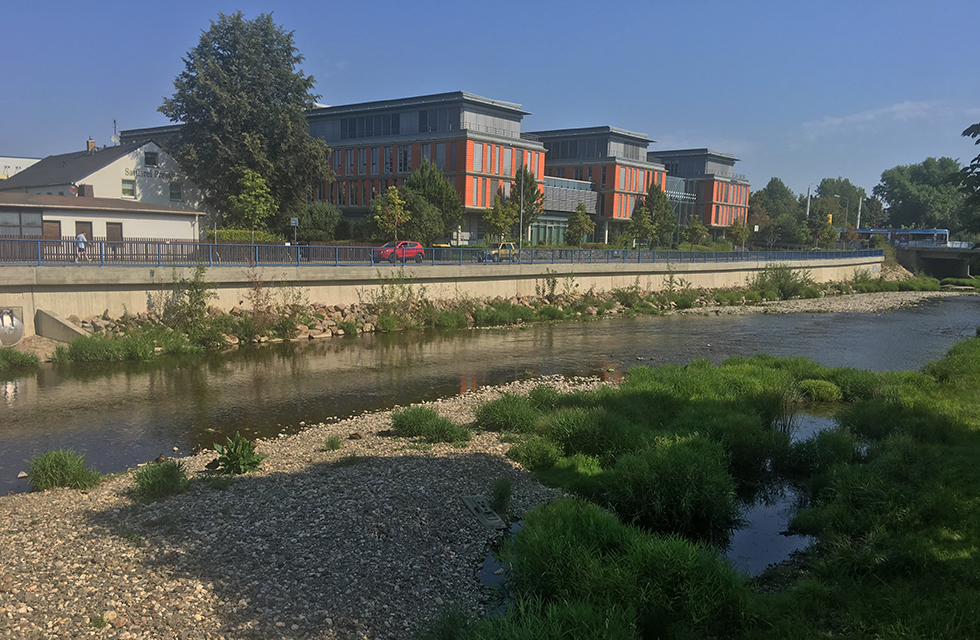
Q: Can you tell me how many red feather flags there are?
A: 0